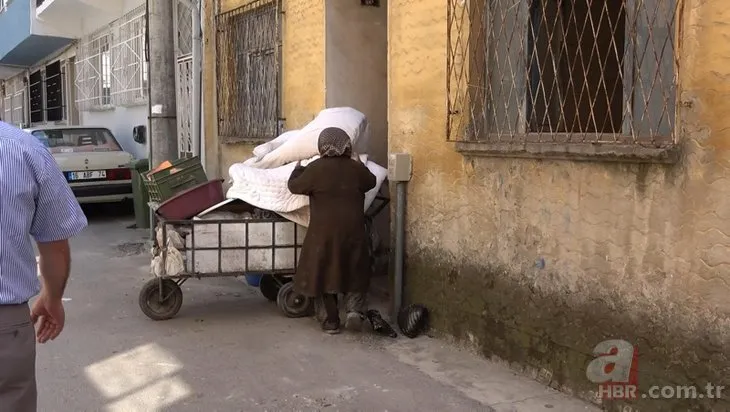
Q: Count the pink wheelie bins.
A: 0